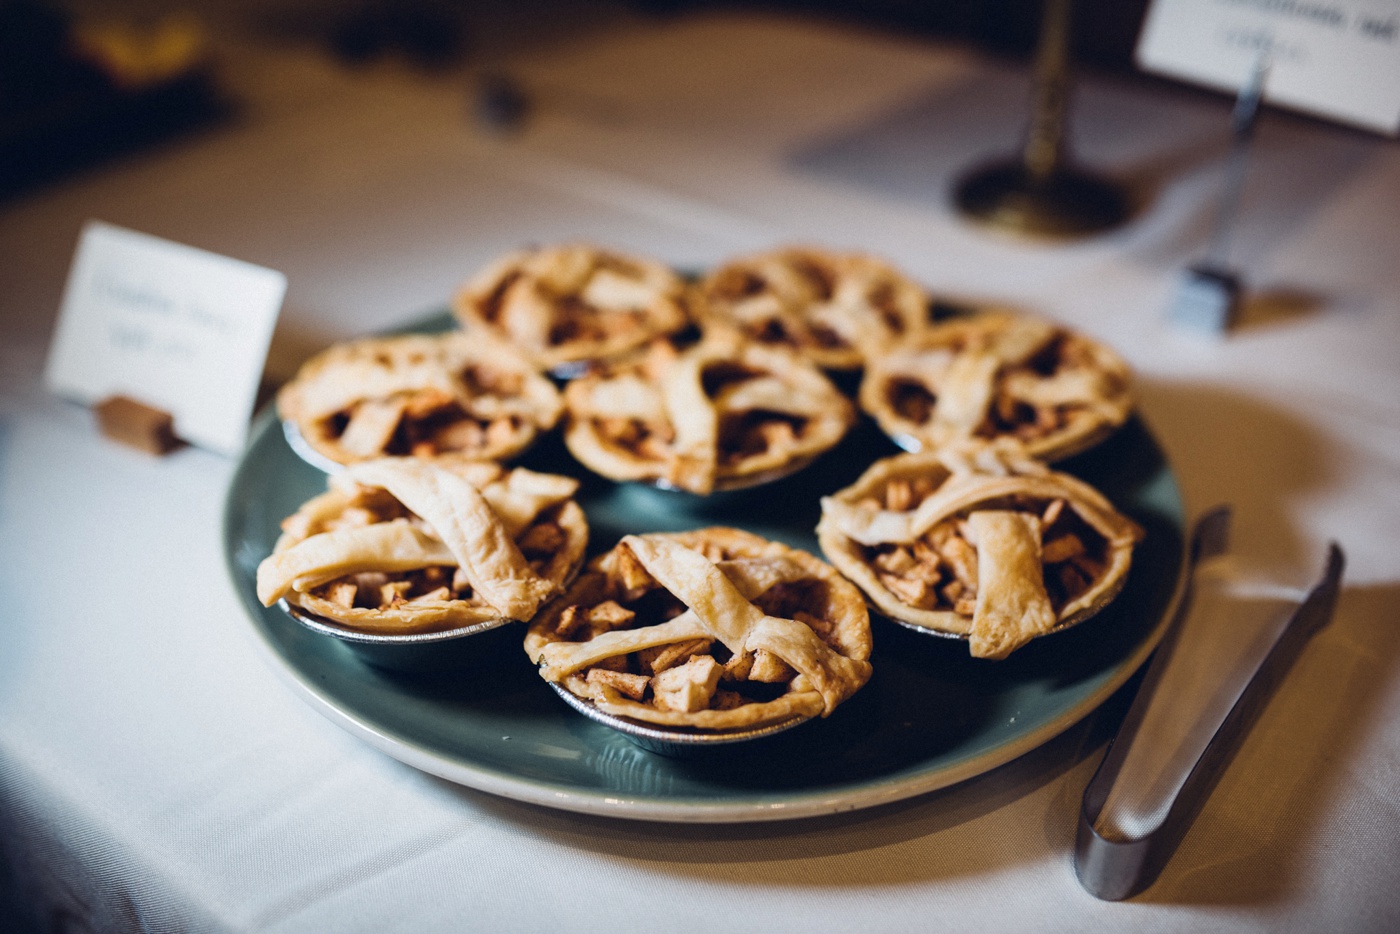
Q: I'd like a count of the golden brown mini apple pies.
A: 8